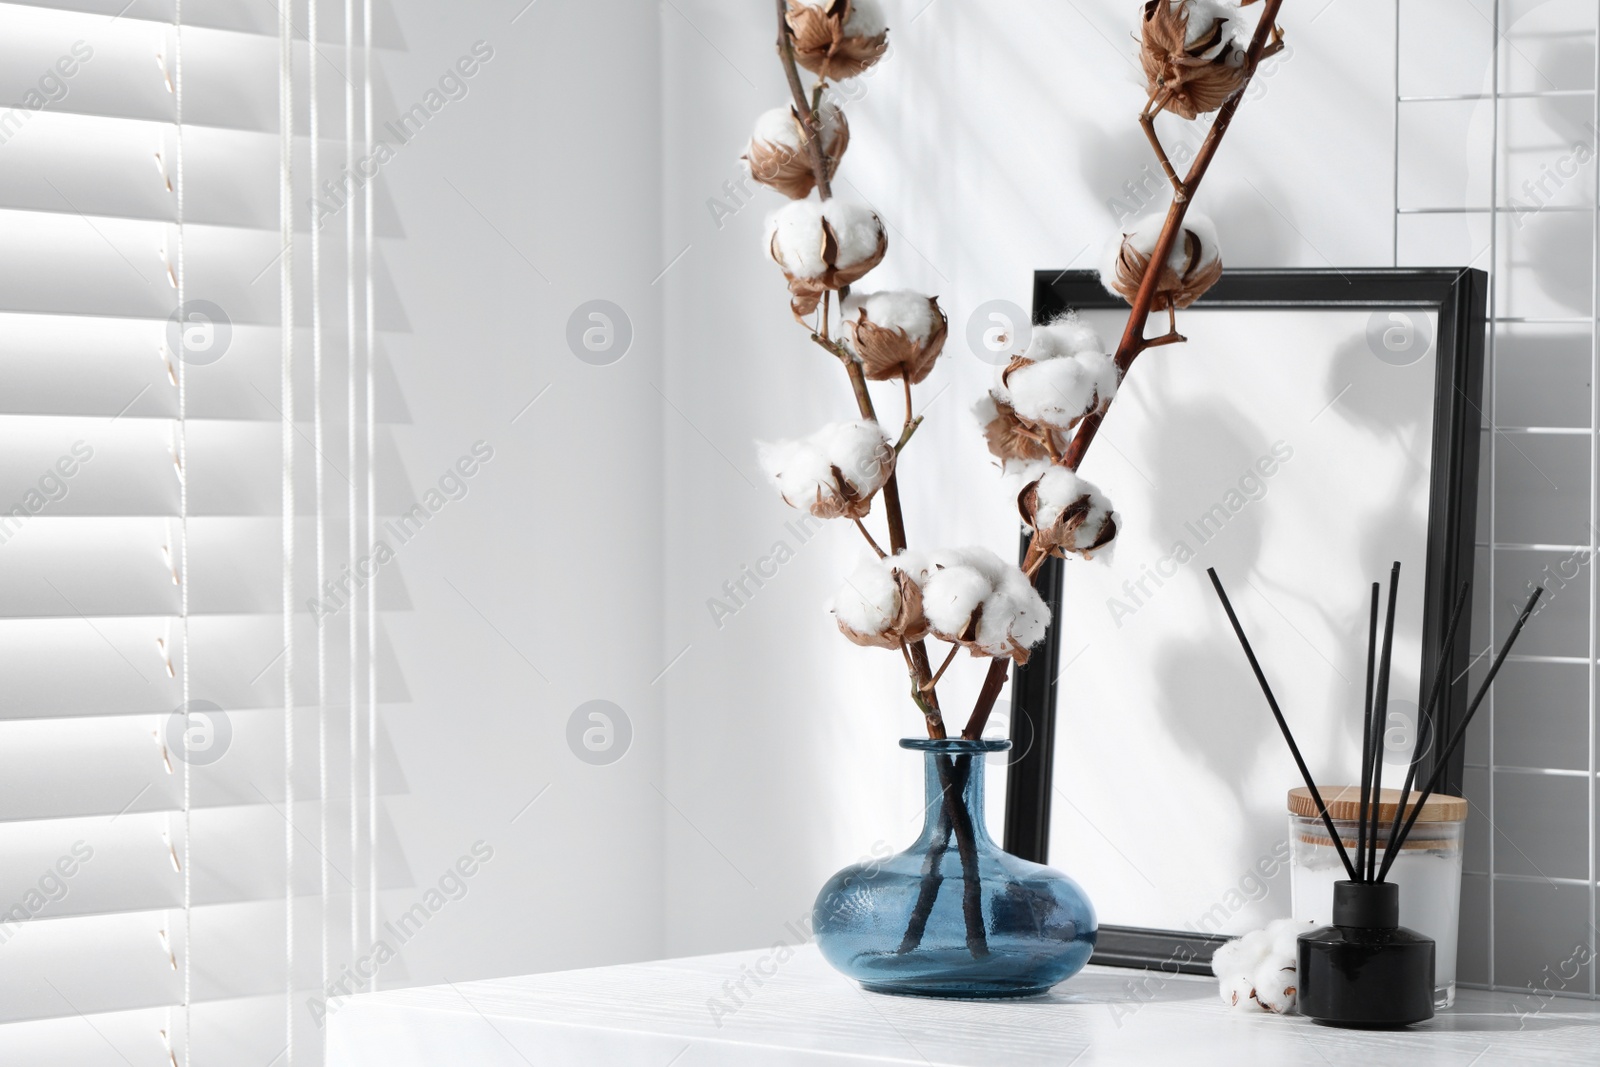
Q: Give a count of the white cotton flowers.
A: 13